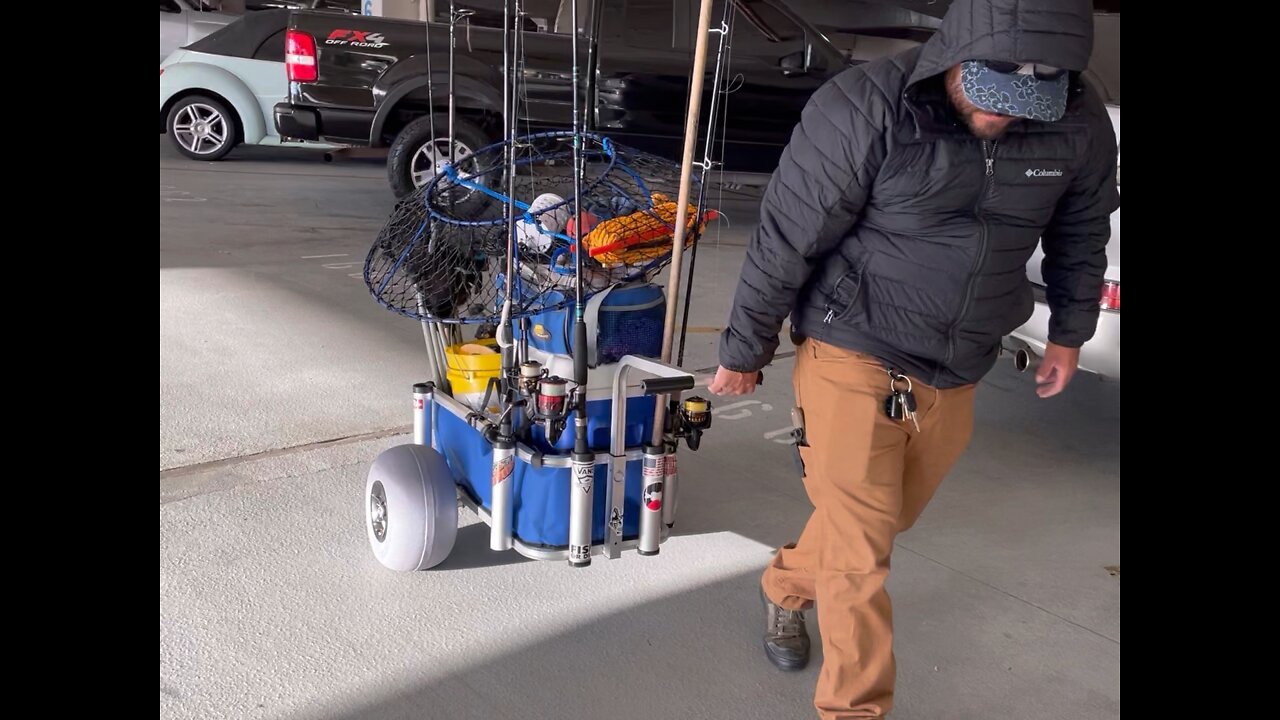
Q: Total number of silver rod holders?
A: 5